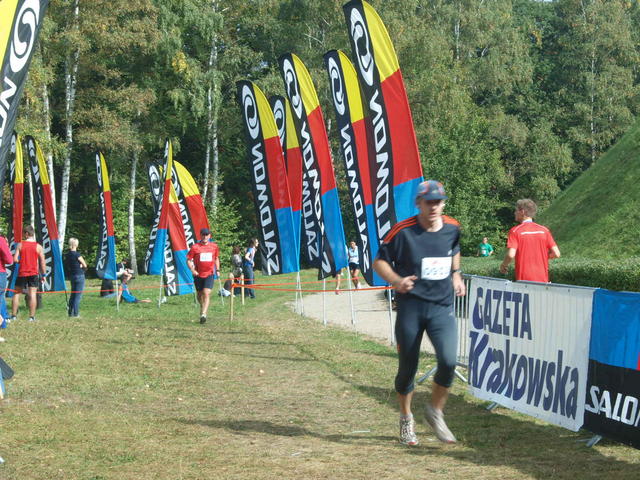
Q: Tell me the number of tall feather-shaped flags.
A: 12